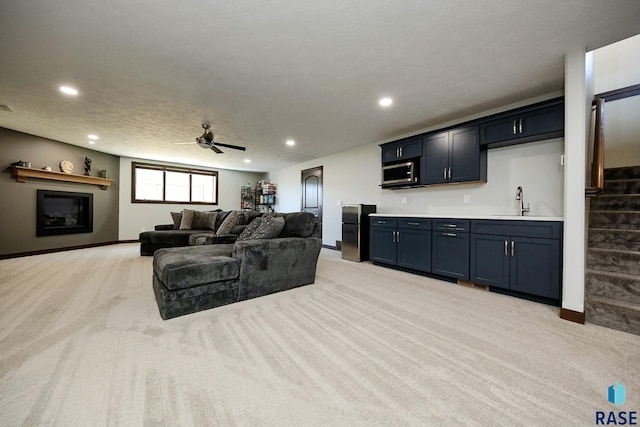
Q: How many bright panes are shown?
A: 3